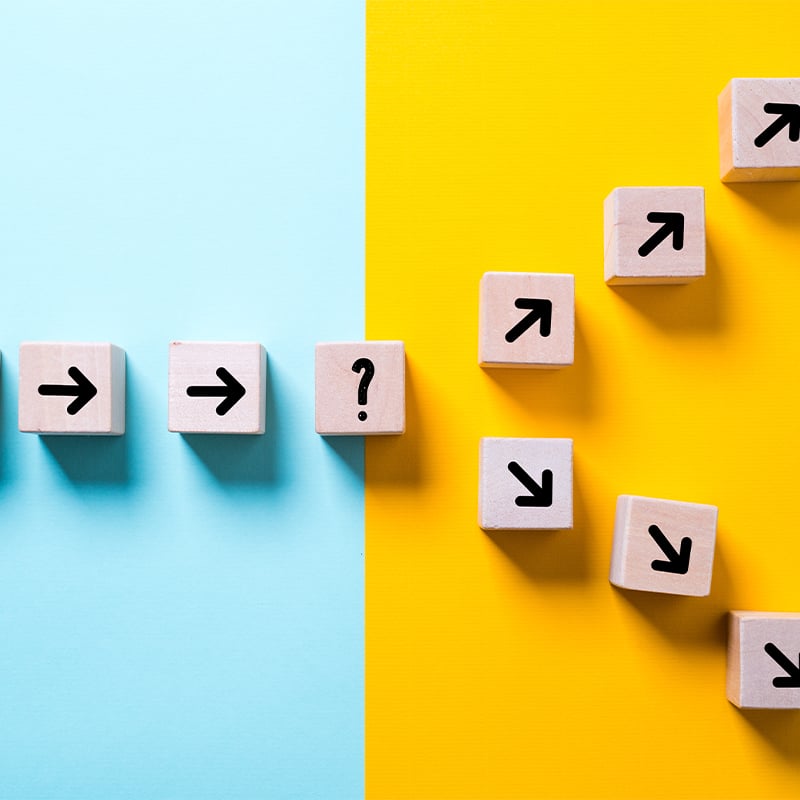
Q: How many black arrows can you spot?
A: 8